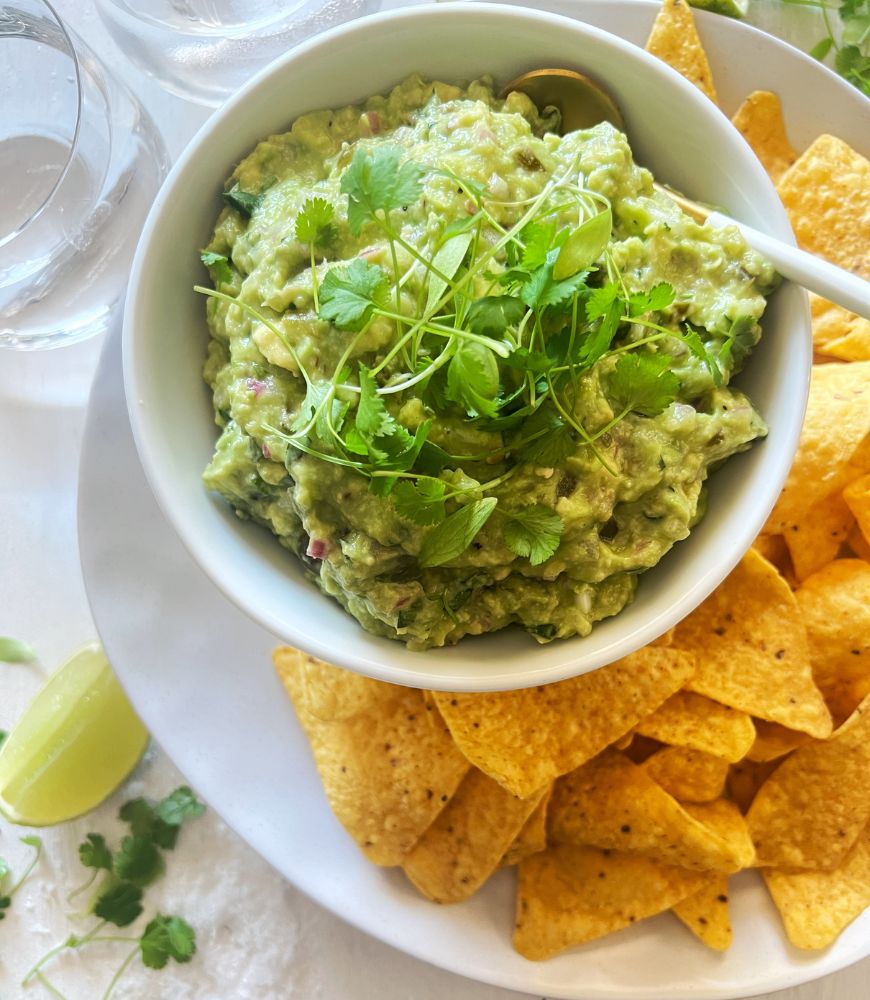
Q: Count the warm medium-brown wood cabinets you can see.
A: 0